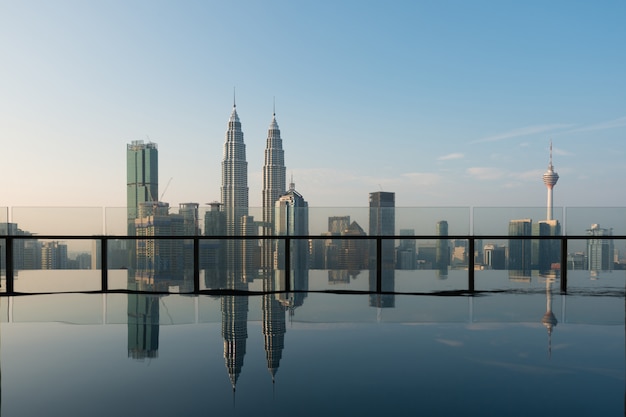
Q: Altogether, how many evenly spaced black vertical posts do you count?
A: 7